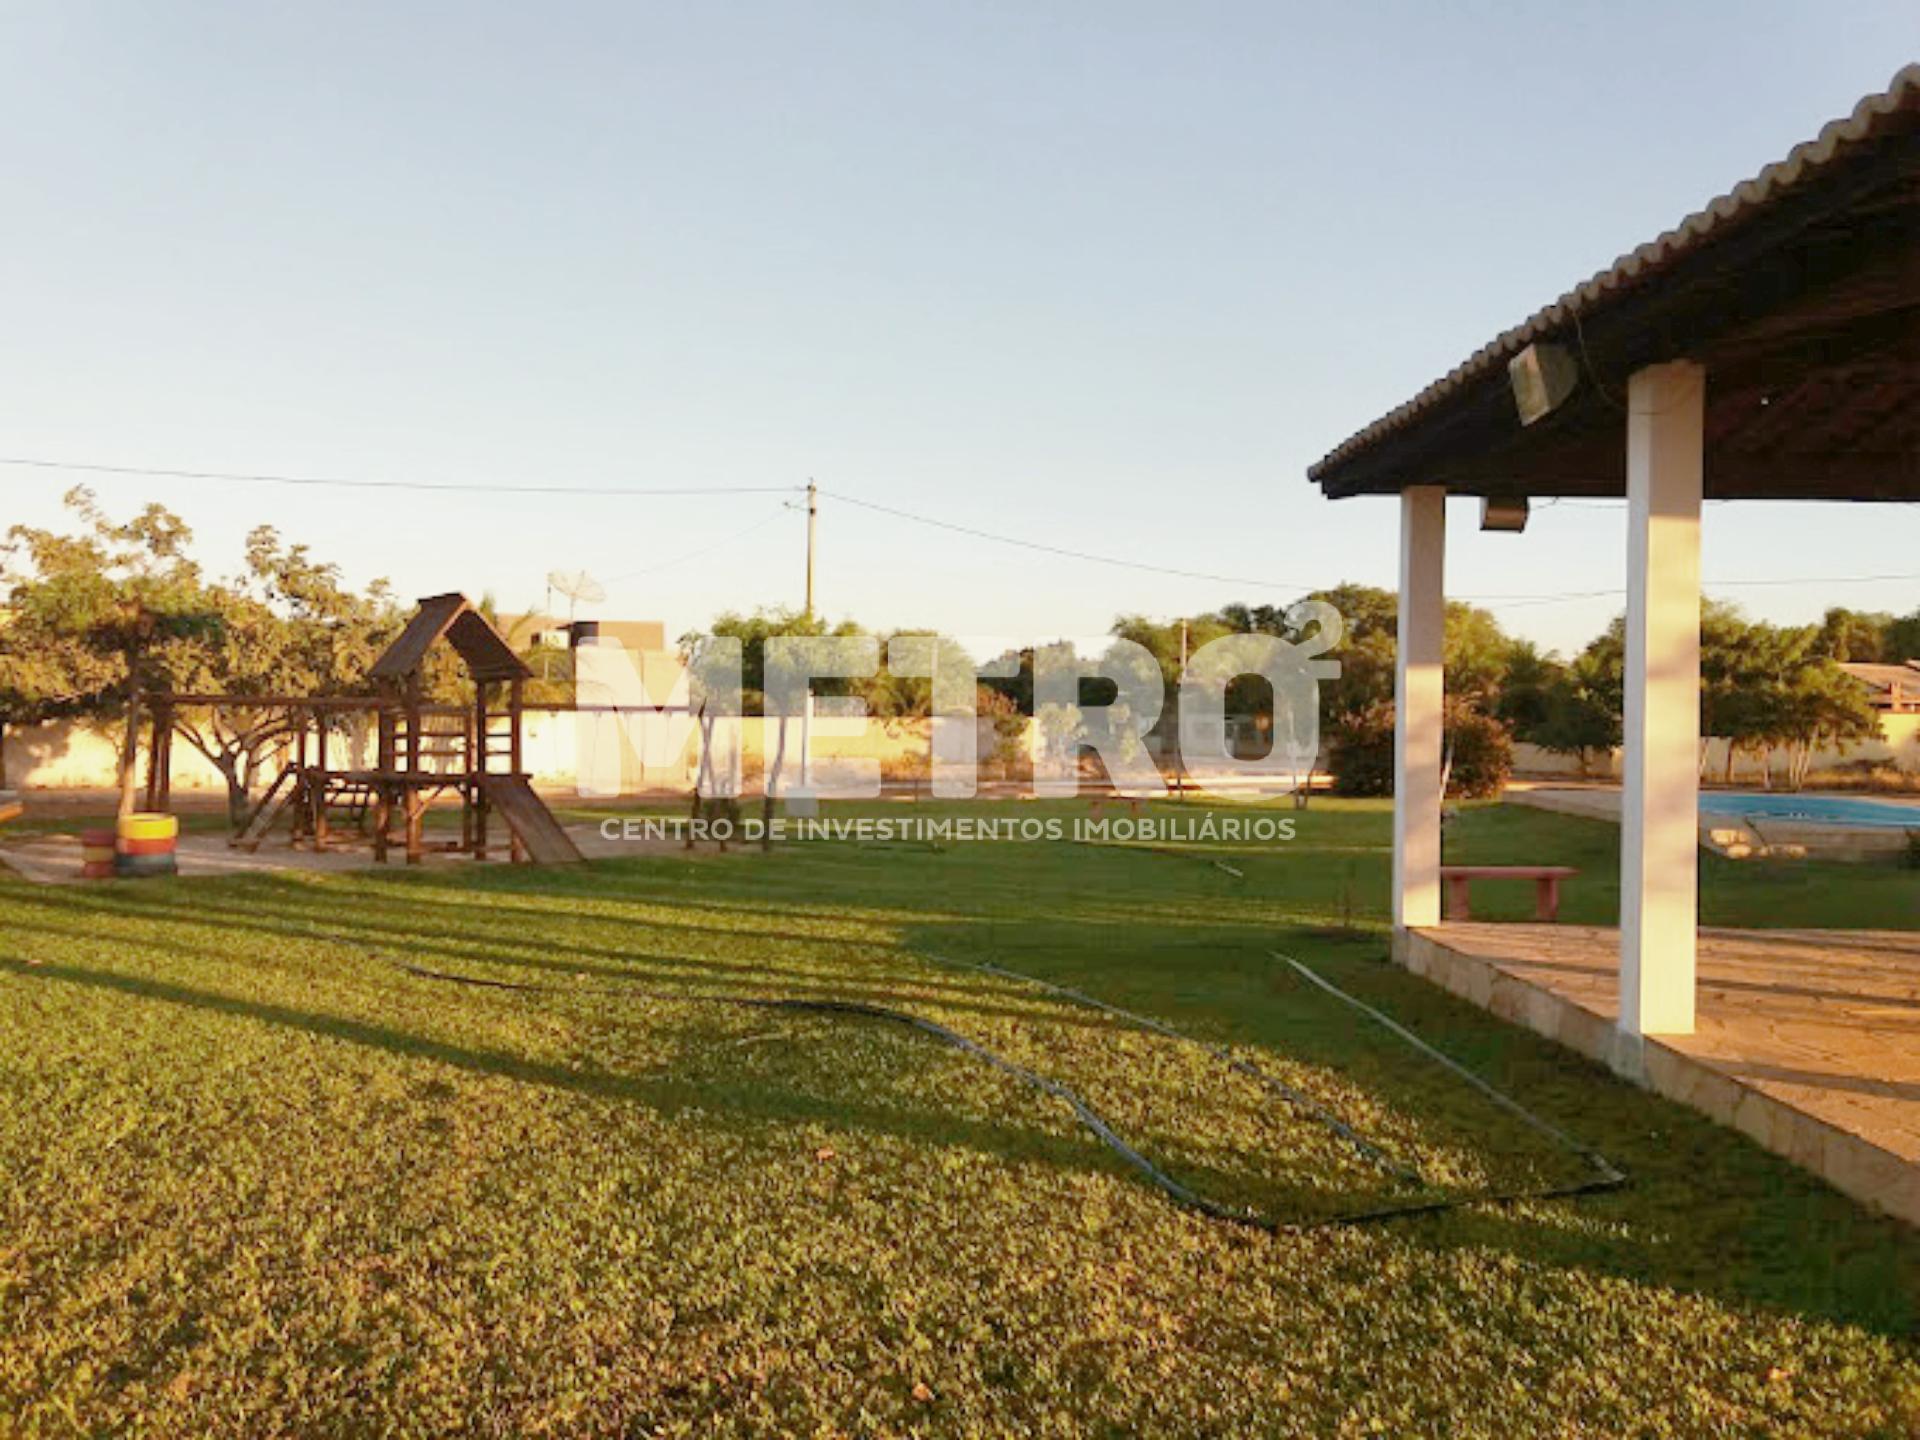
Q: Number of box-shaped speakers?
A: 2